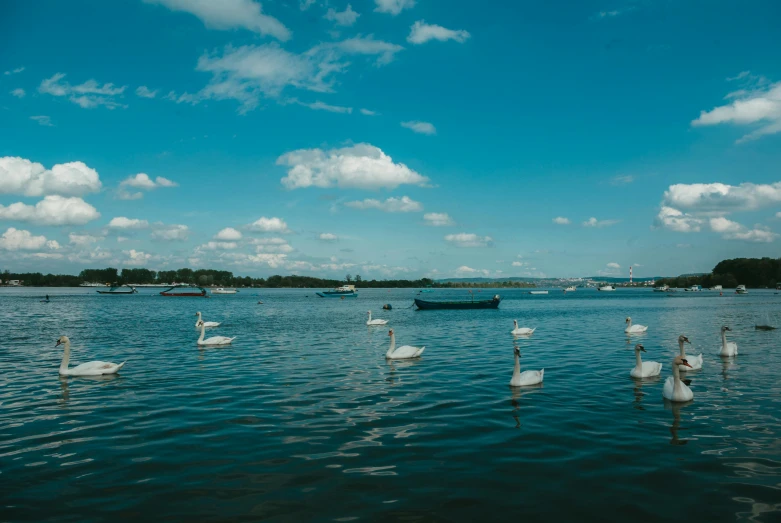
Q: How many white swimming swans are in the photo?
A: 12